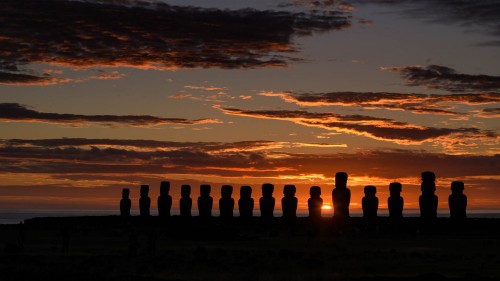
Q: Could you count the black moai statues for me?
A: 15